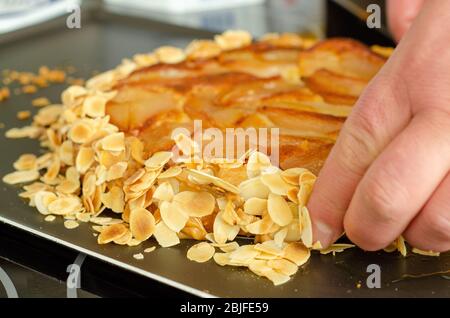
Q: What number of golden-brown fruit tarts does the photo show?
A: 1